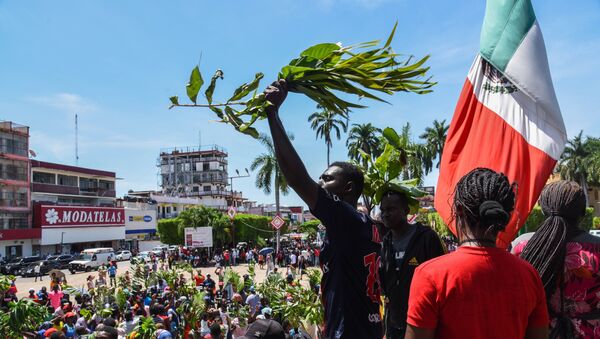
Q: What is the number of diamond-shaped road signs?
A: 2